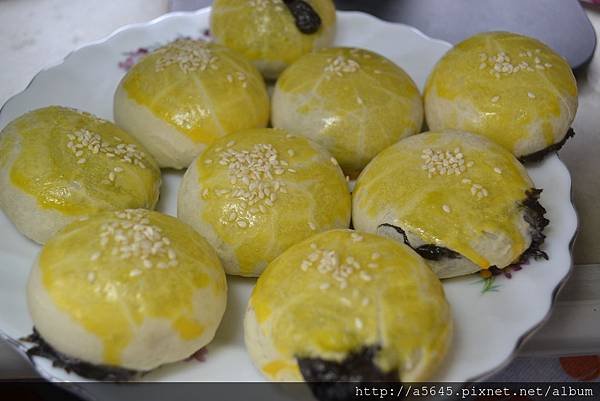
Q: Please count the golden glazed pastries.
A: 9